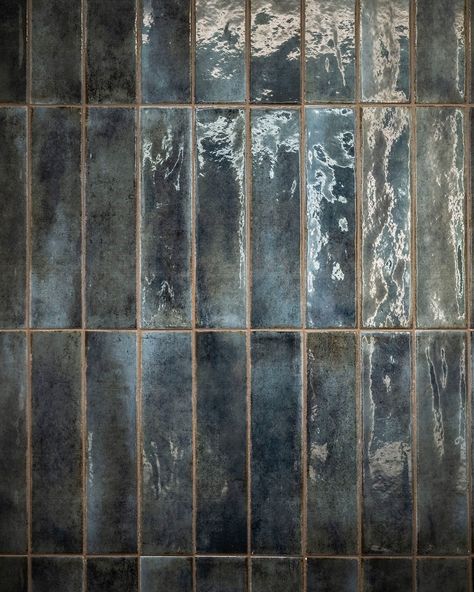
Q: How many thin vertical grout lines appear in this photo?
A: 9